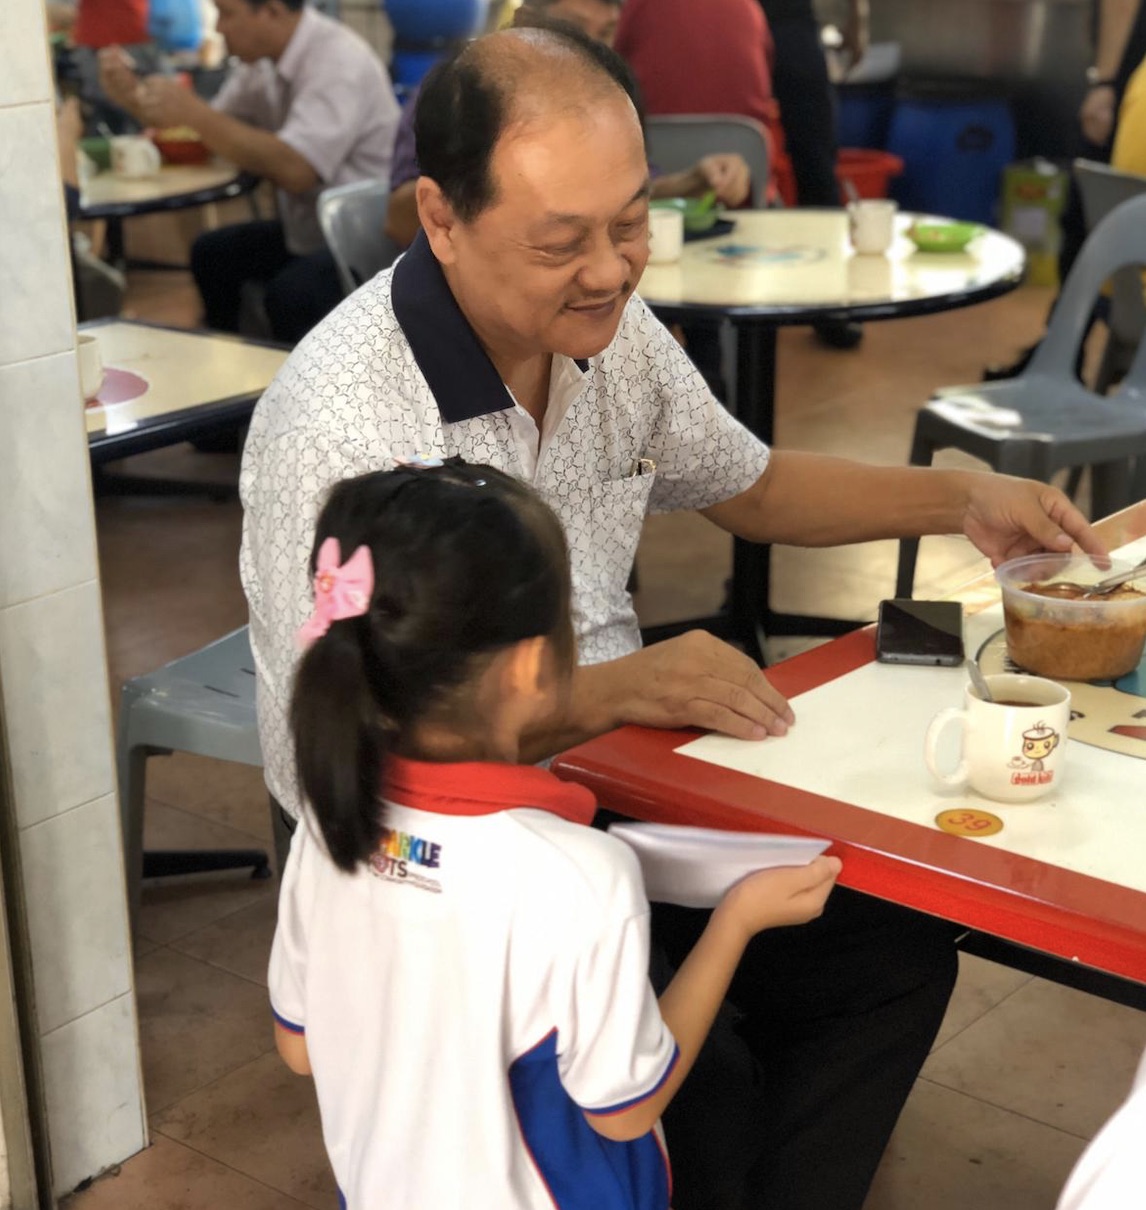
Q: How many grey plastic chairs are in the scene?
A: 5